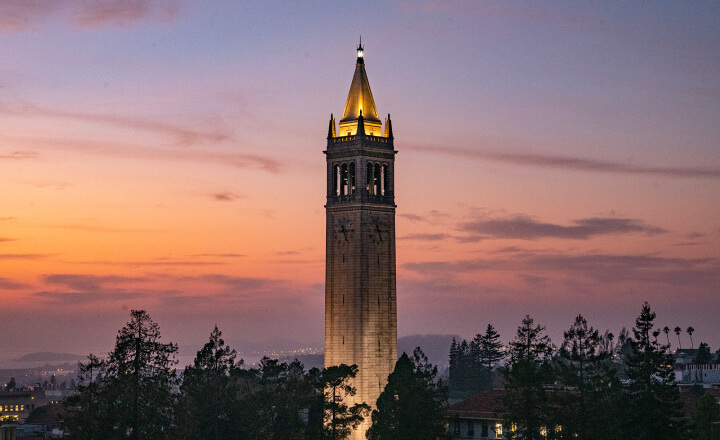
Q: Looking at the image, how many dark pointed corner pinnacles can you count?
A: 3